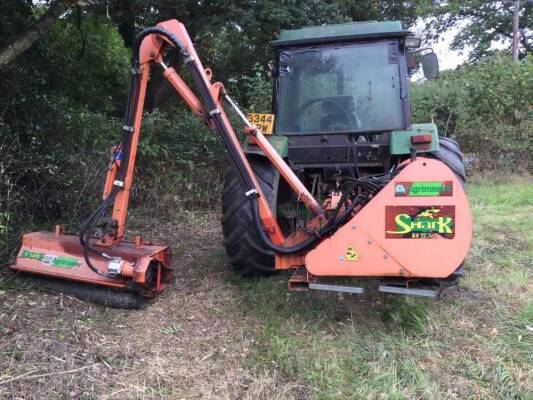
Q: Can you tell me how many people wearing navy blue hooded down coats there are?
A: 0